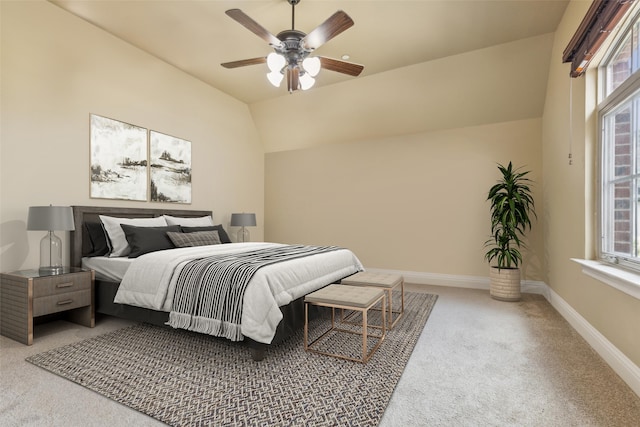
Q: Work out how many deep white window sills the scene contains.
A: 1